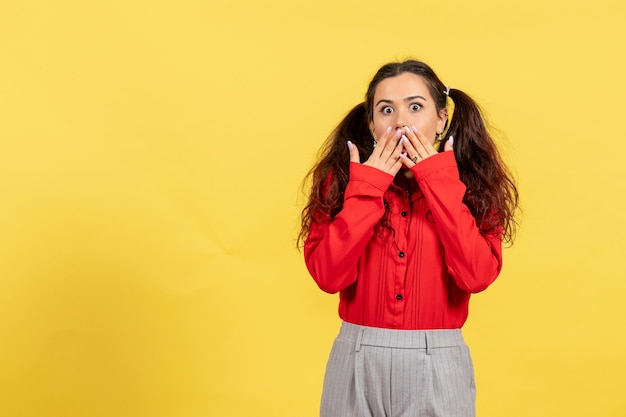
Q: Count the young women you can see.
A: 1